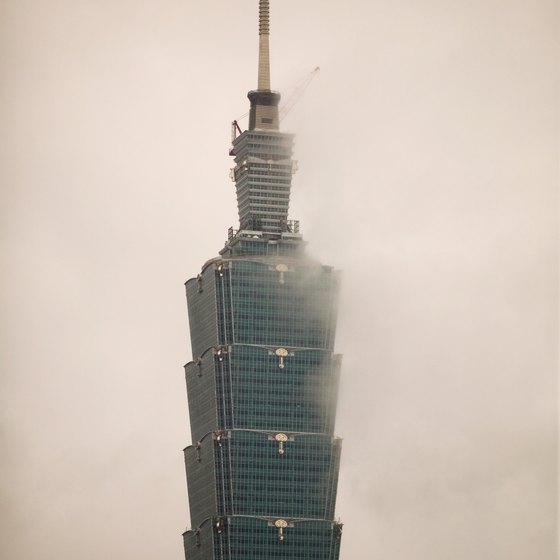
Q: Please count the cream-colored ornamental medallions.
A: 4